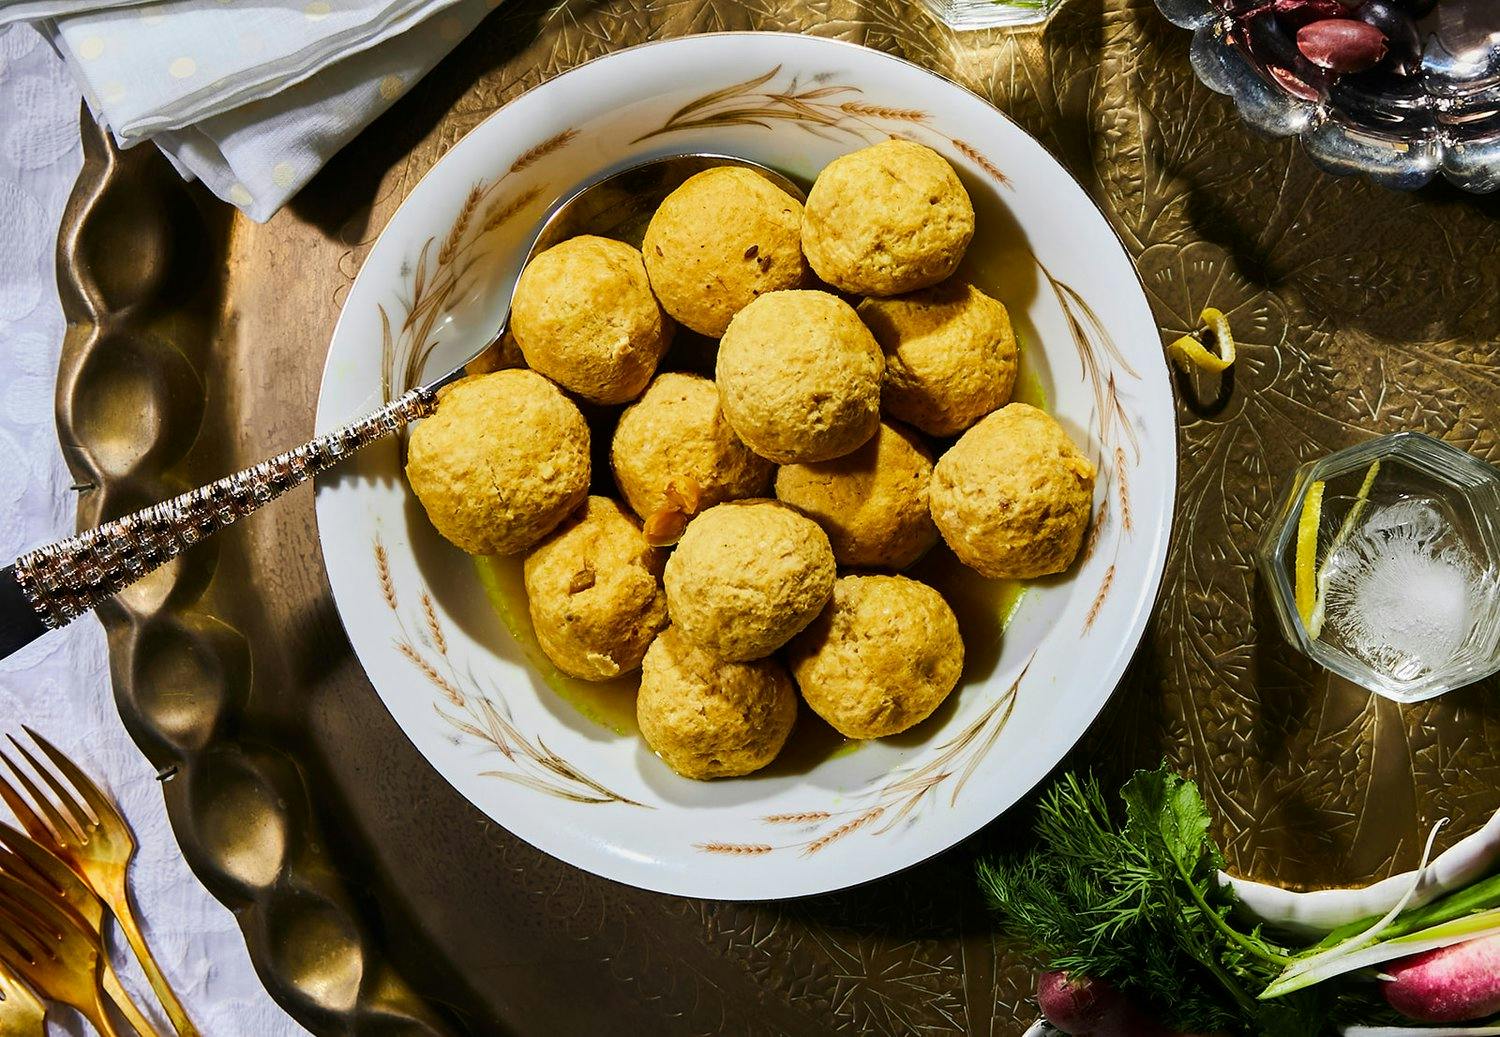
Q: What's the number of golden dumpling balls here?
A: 13